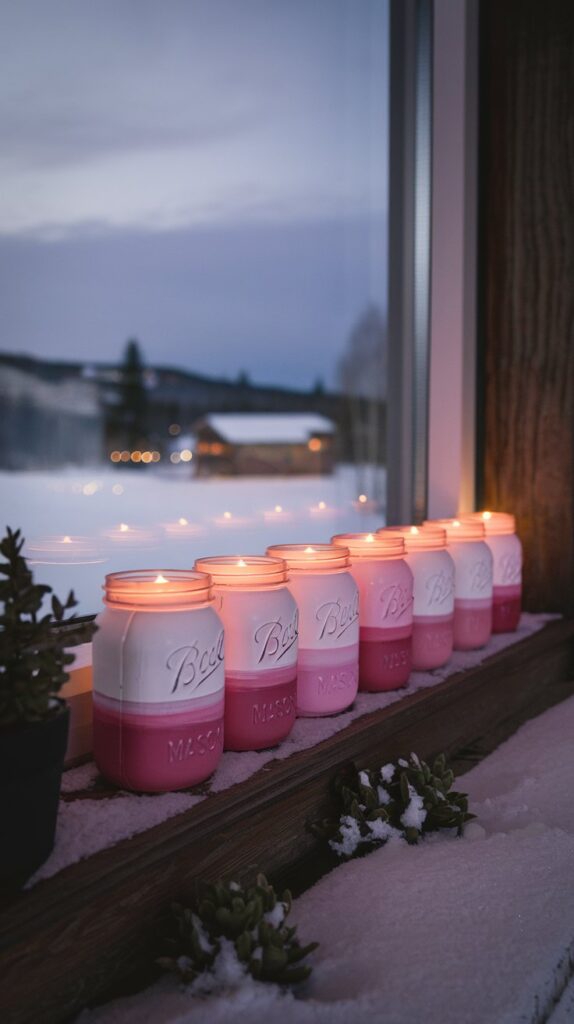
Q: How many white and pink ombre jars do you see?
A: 7